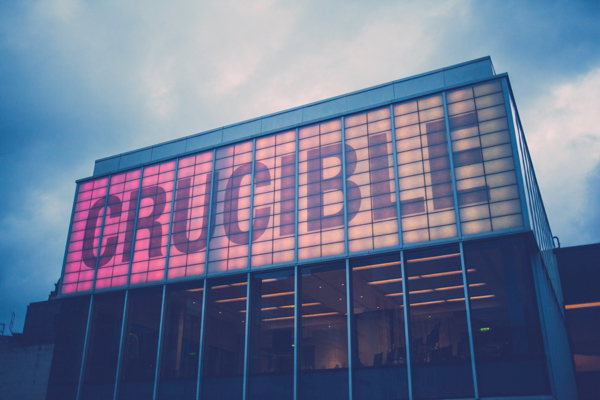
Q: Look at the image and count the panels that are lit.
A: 10